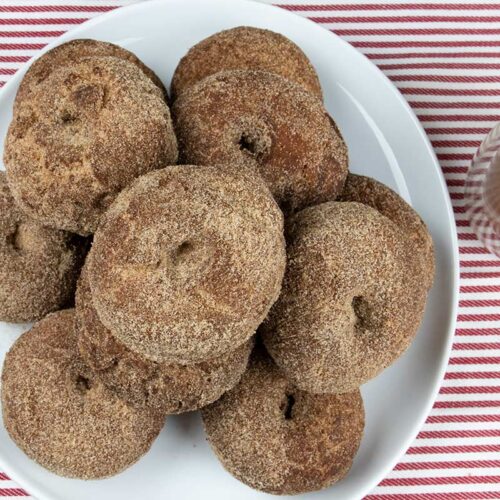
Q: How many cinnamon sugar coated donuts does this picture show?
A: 11